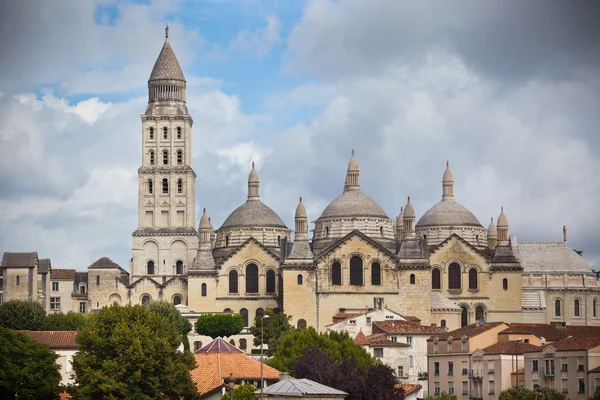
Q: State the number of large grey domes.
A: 3